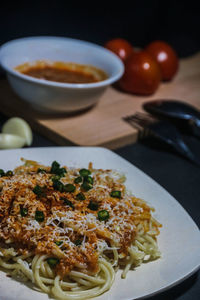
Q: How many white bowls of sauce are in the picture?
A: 1